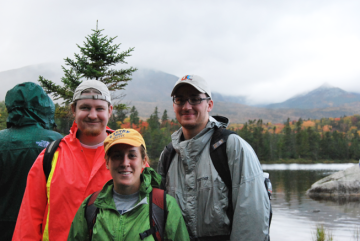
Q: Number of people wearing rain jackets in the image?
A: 4